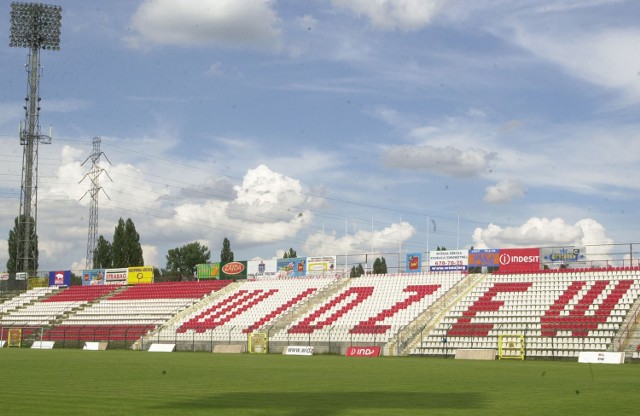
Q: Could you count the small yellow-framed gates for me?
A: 3